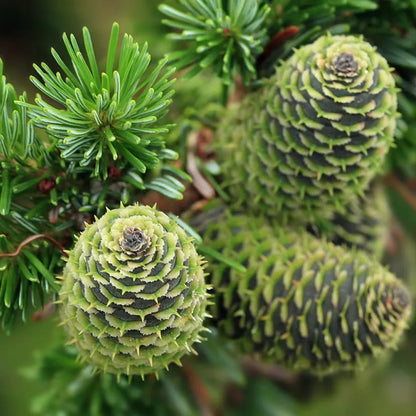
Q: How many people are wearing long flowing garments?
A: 0